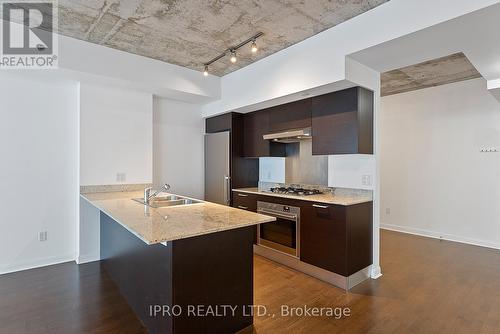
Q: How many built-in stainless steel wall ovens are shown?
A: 1